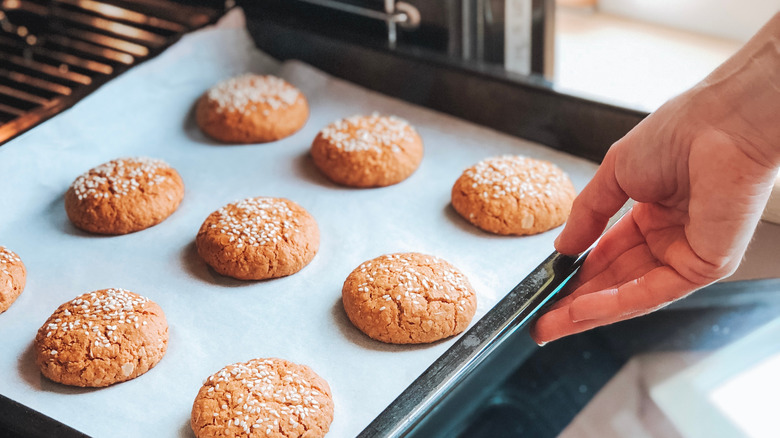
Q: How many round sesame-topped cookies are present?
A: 9